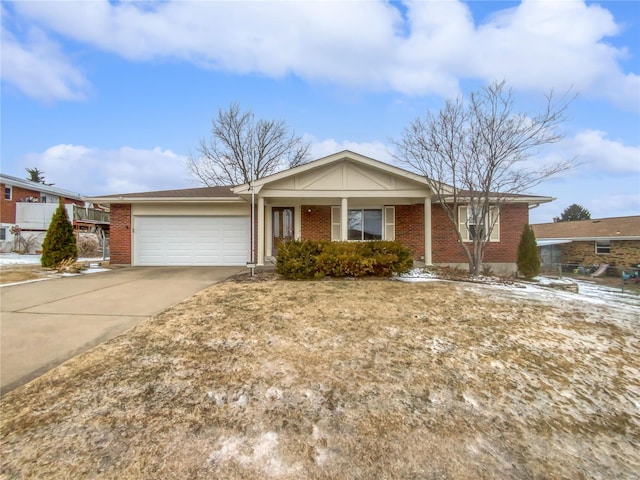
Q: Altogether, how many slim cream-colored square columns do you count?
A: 3